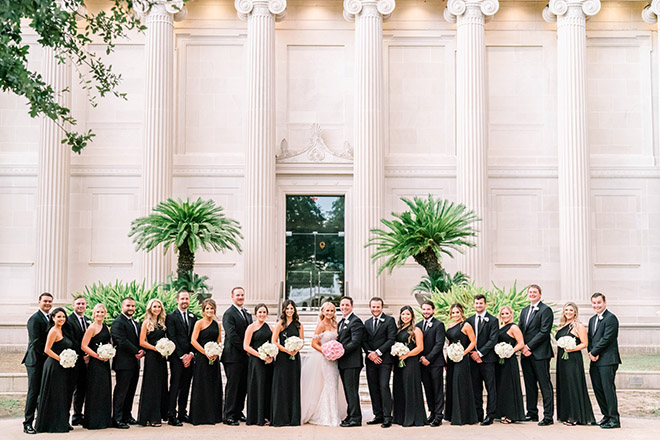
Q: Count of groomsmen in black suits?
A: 10